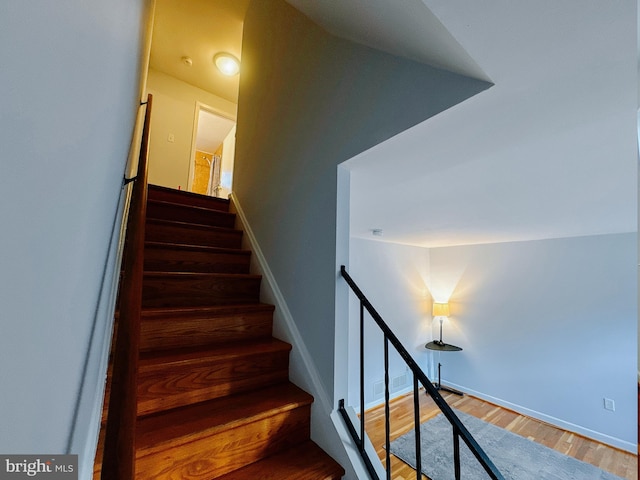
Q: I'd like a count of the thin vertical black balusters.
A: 4